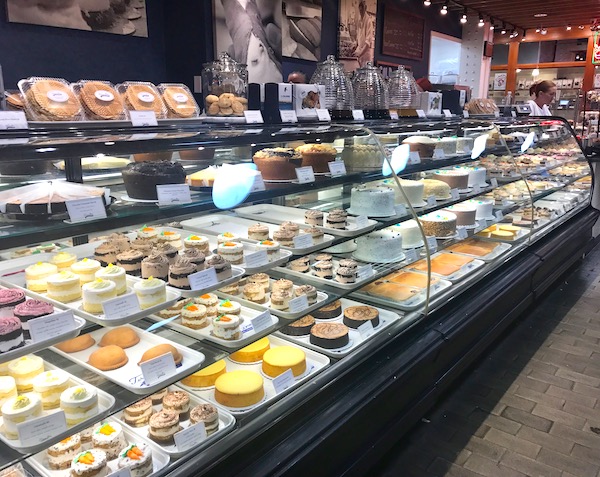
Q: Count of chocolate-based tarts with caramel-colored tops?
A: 4